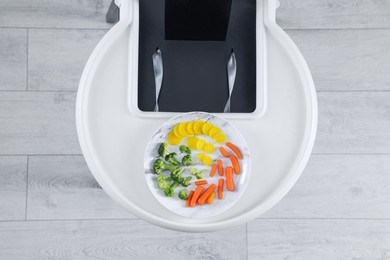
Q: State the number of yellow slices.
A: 13